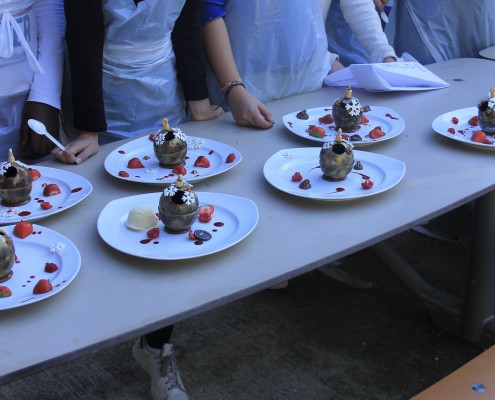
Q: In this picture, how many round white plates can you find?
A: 7